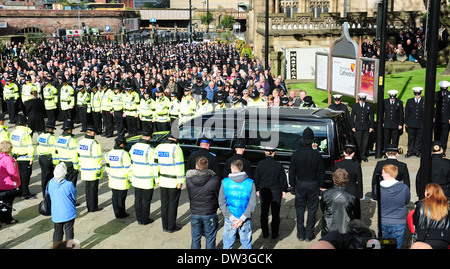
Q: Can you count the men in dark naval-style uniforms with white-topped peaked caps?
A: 5